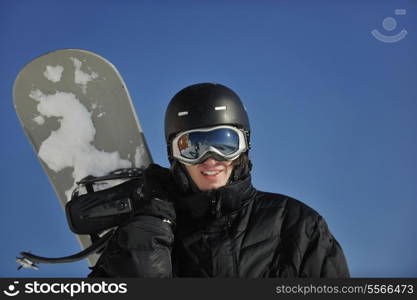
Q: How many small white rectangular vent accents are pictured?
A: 2